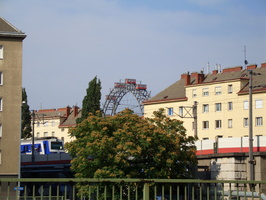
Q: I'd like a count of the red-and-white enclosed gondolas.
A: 4